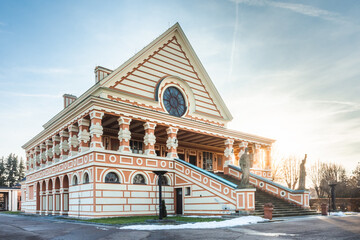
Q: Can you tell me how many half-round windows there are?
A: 5